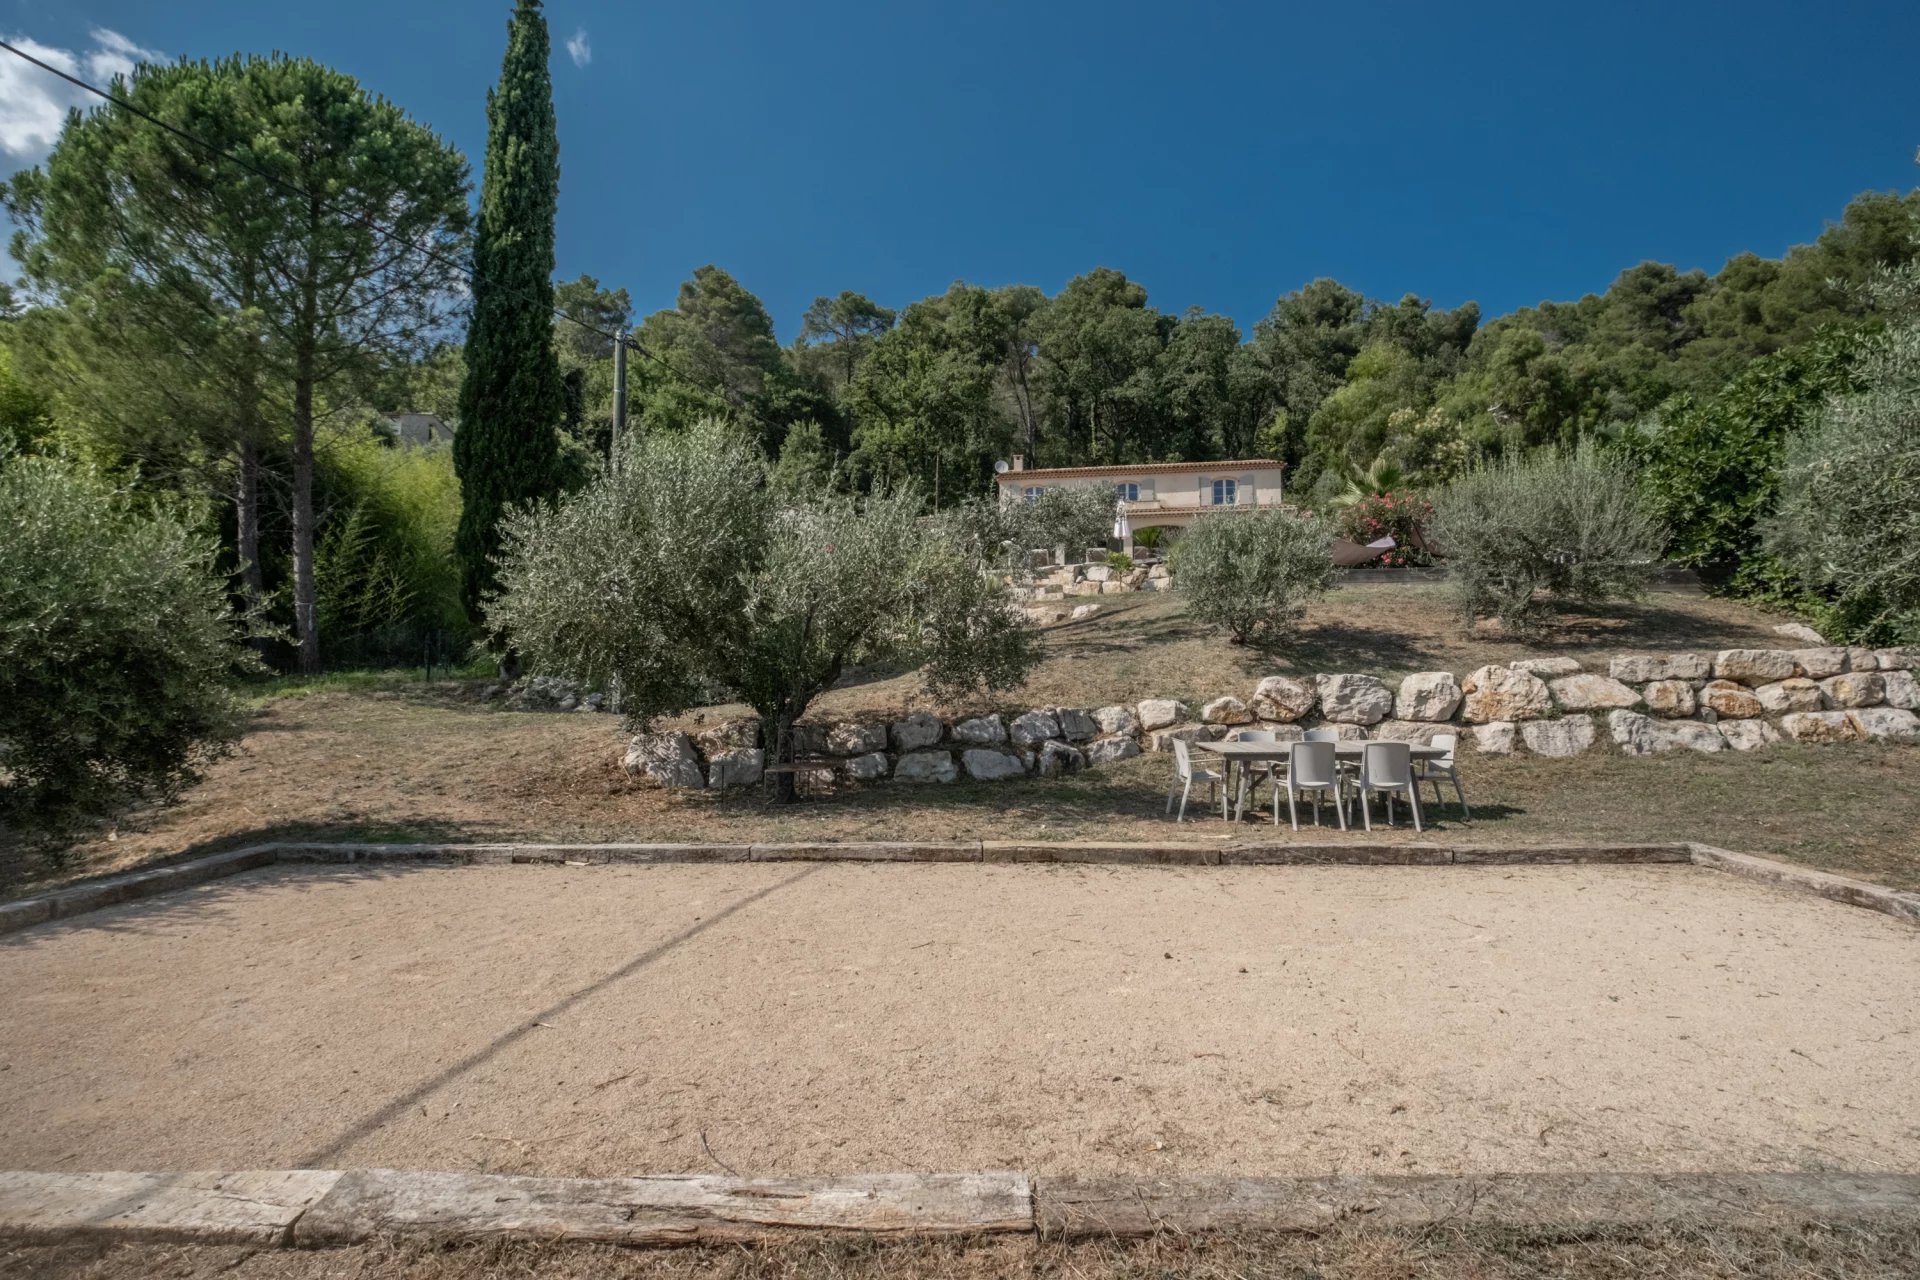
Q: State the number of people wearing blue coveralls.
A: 0